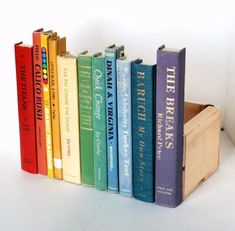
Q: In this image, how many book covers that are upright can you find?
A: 11